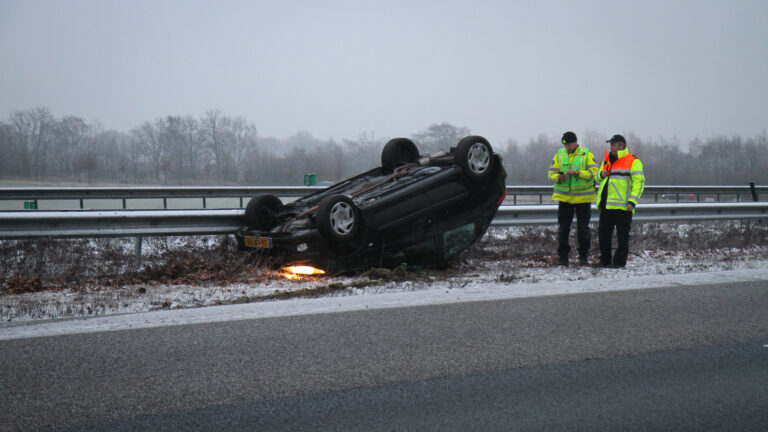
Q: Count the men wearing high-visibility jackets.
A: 2